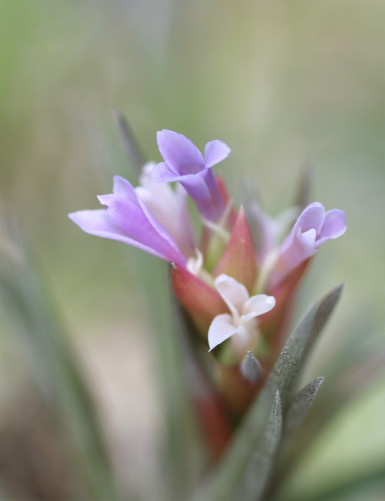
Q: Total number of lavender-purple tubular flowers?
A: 3